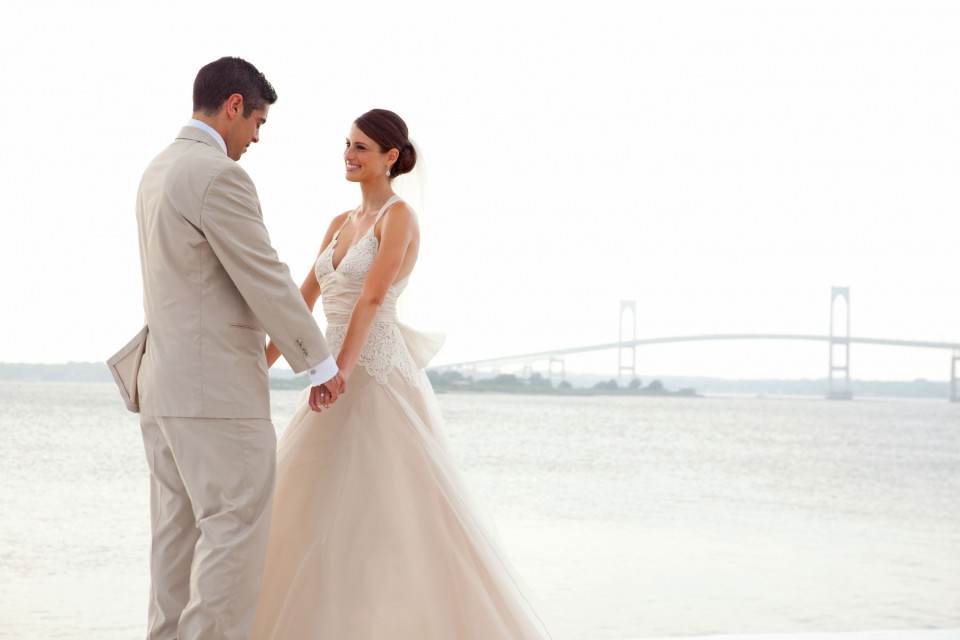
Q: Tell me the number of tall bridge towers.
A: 2